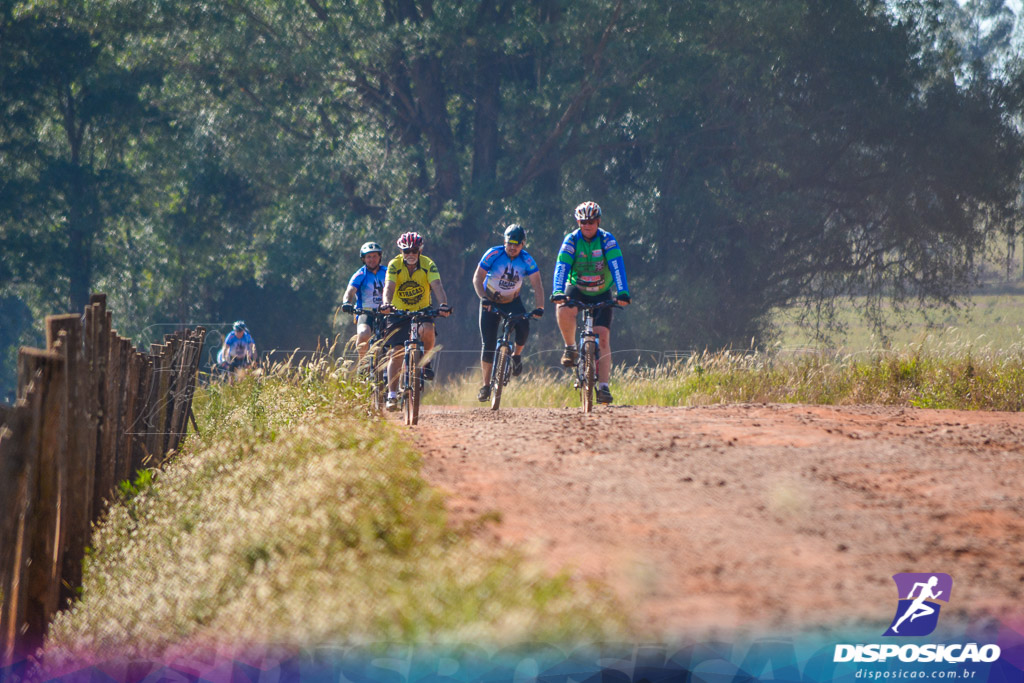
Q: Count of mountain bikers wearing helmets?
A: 5